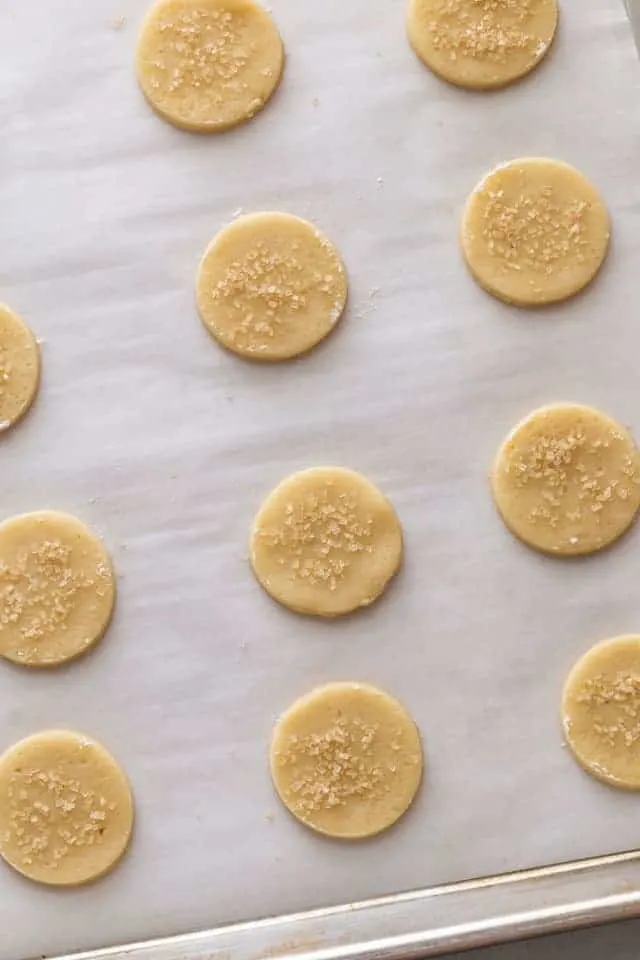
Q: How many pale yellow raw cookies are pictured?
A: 11